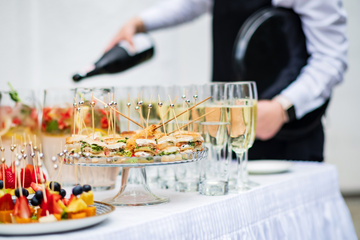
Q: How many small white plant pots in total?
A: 0